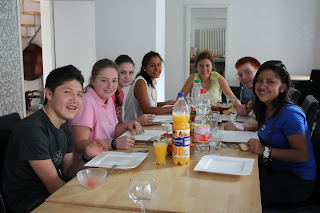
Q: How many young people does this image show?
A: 7